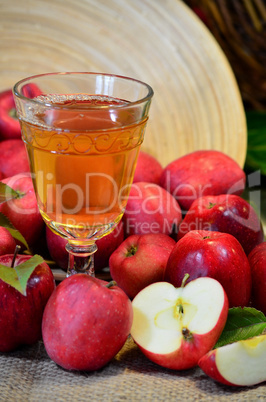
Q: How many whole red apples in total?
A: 14